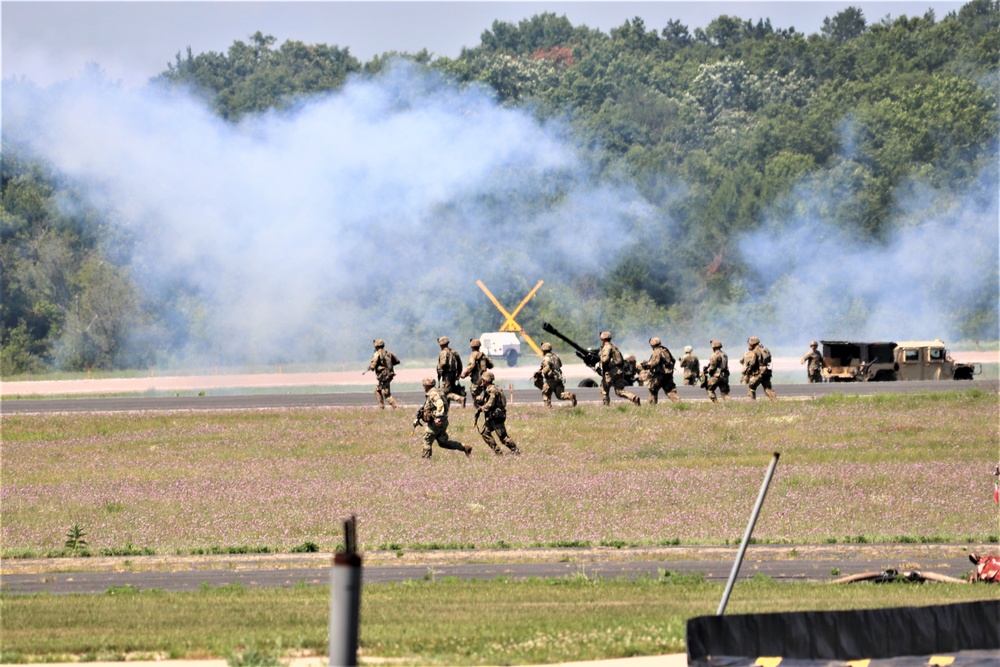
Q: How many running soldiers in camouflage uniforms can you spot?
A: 10